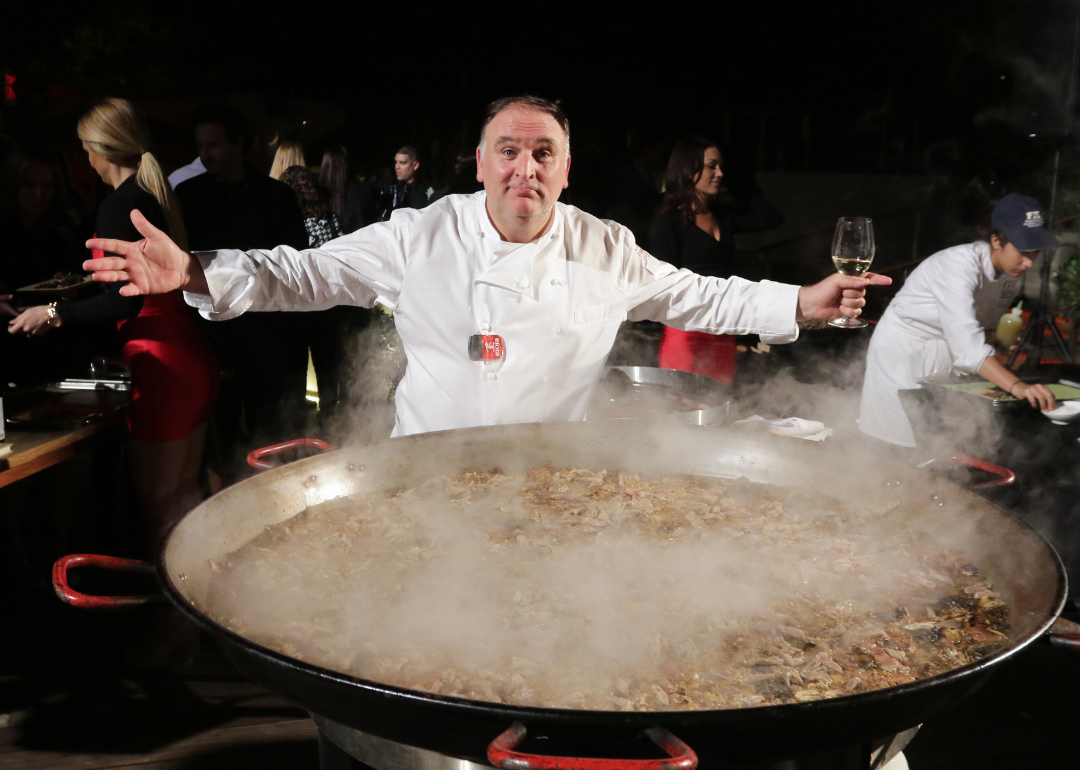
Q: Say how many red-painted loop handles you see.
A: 5